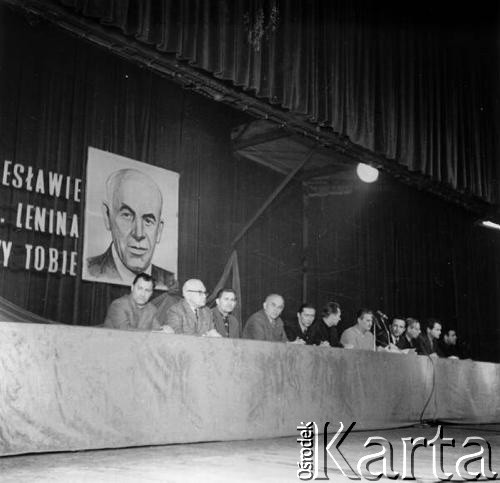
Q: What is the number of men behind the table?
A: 11